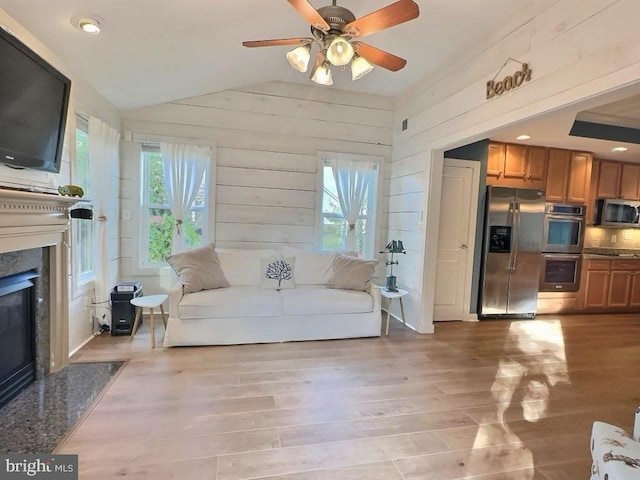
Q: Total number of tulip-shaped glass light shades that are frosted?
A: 4